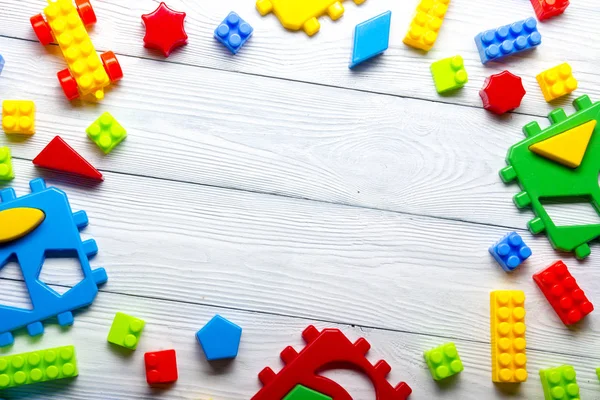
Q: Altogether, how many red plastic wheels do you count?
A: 4